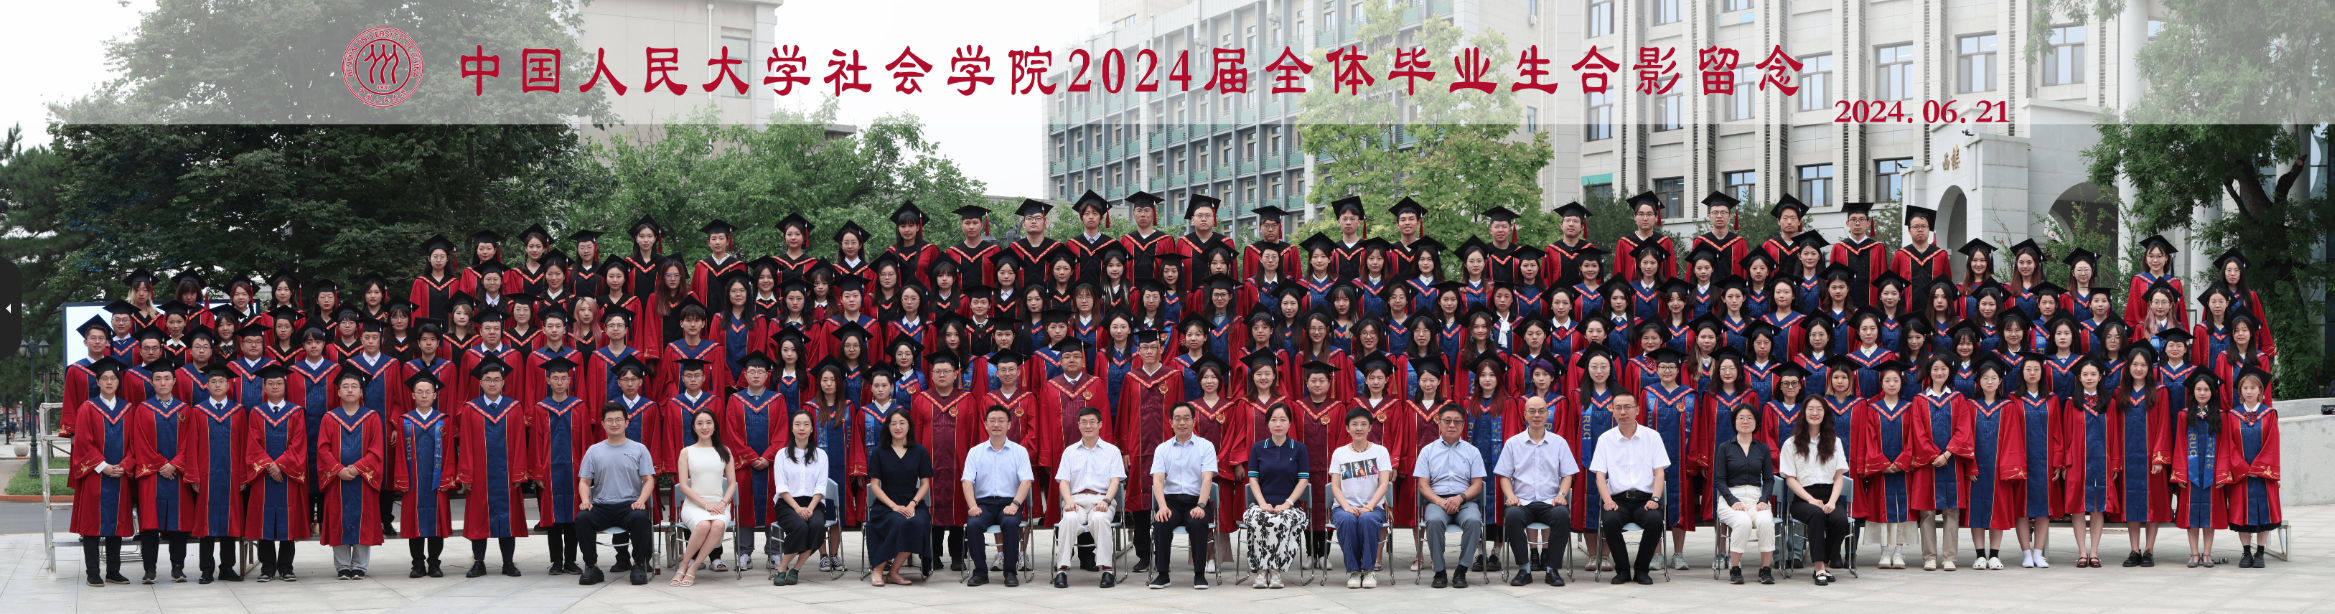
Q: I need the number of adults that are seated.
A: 14